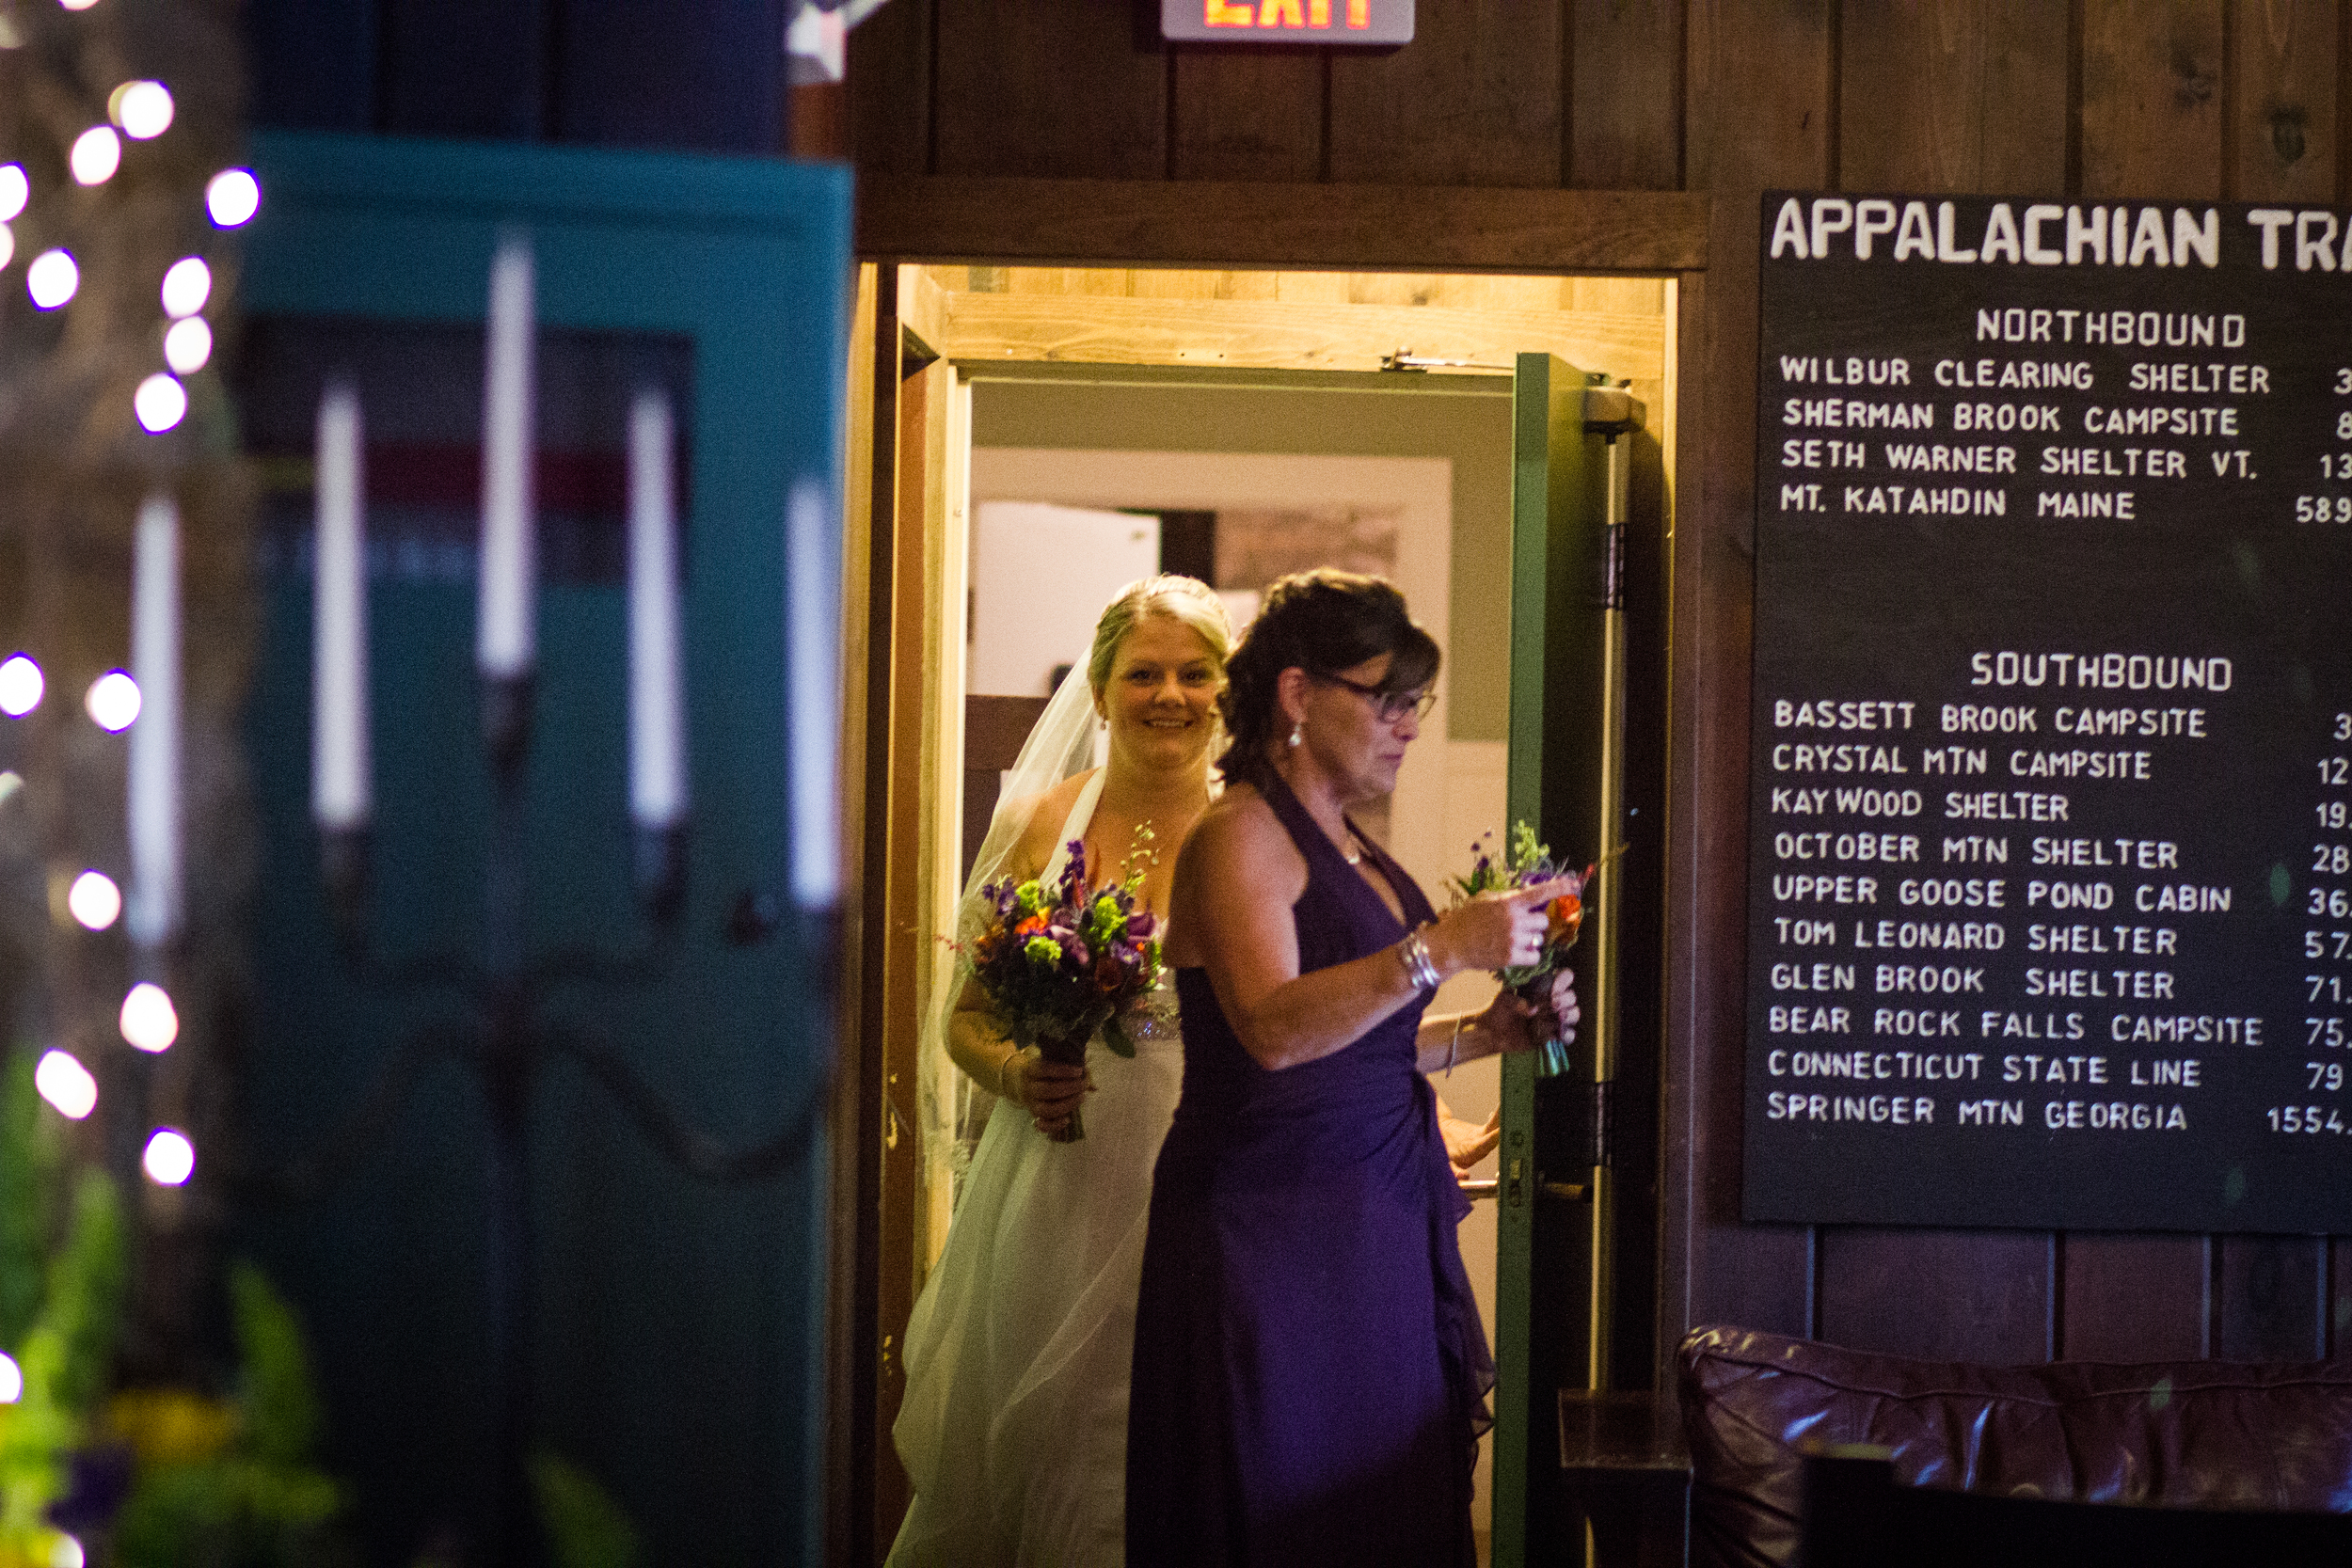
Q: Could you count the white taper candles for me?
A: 5